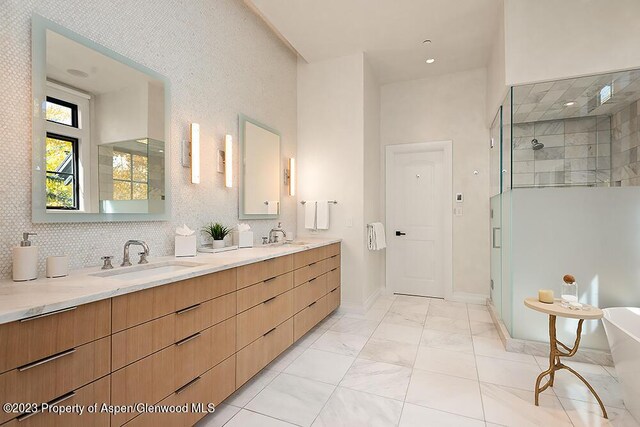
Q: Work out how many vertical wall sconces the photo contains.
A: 3